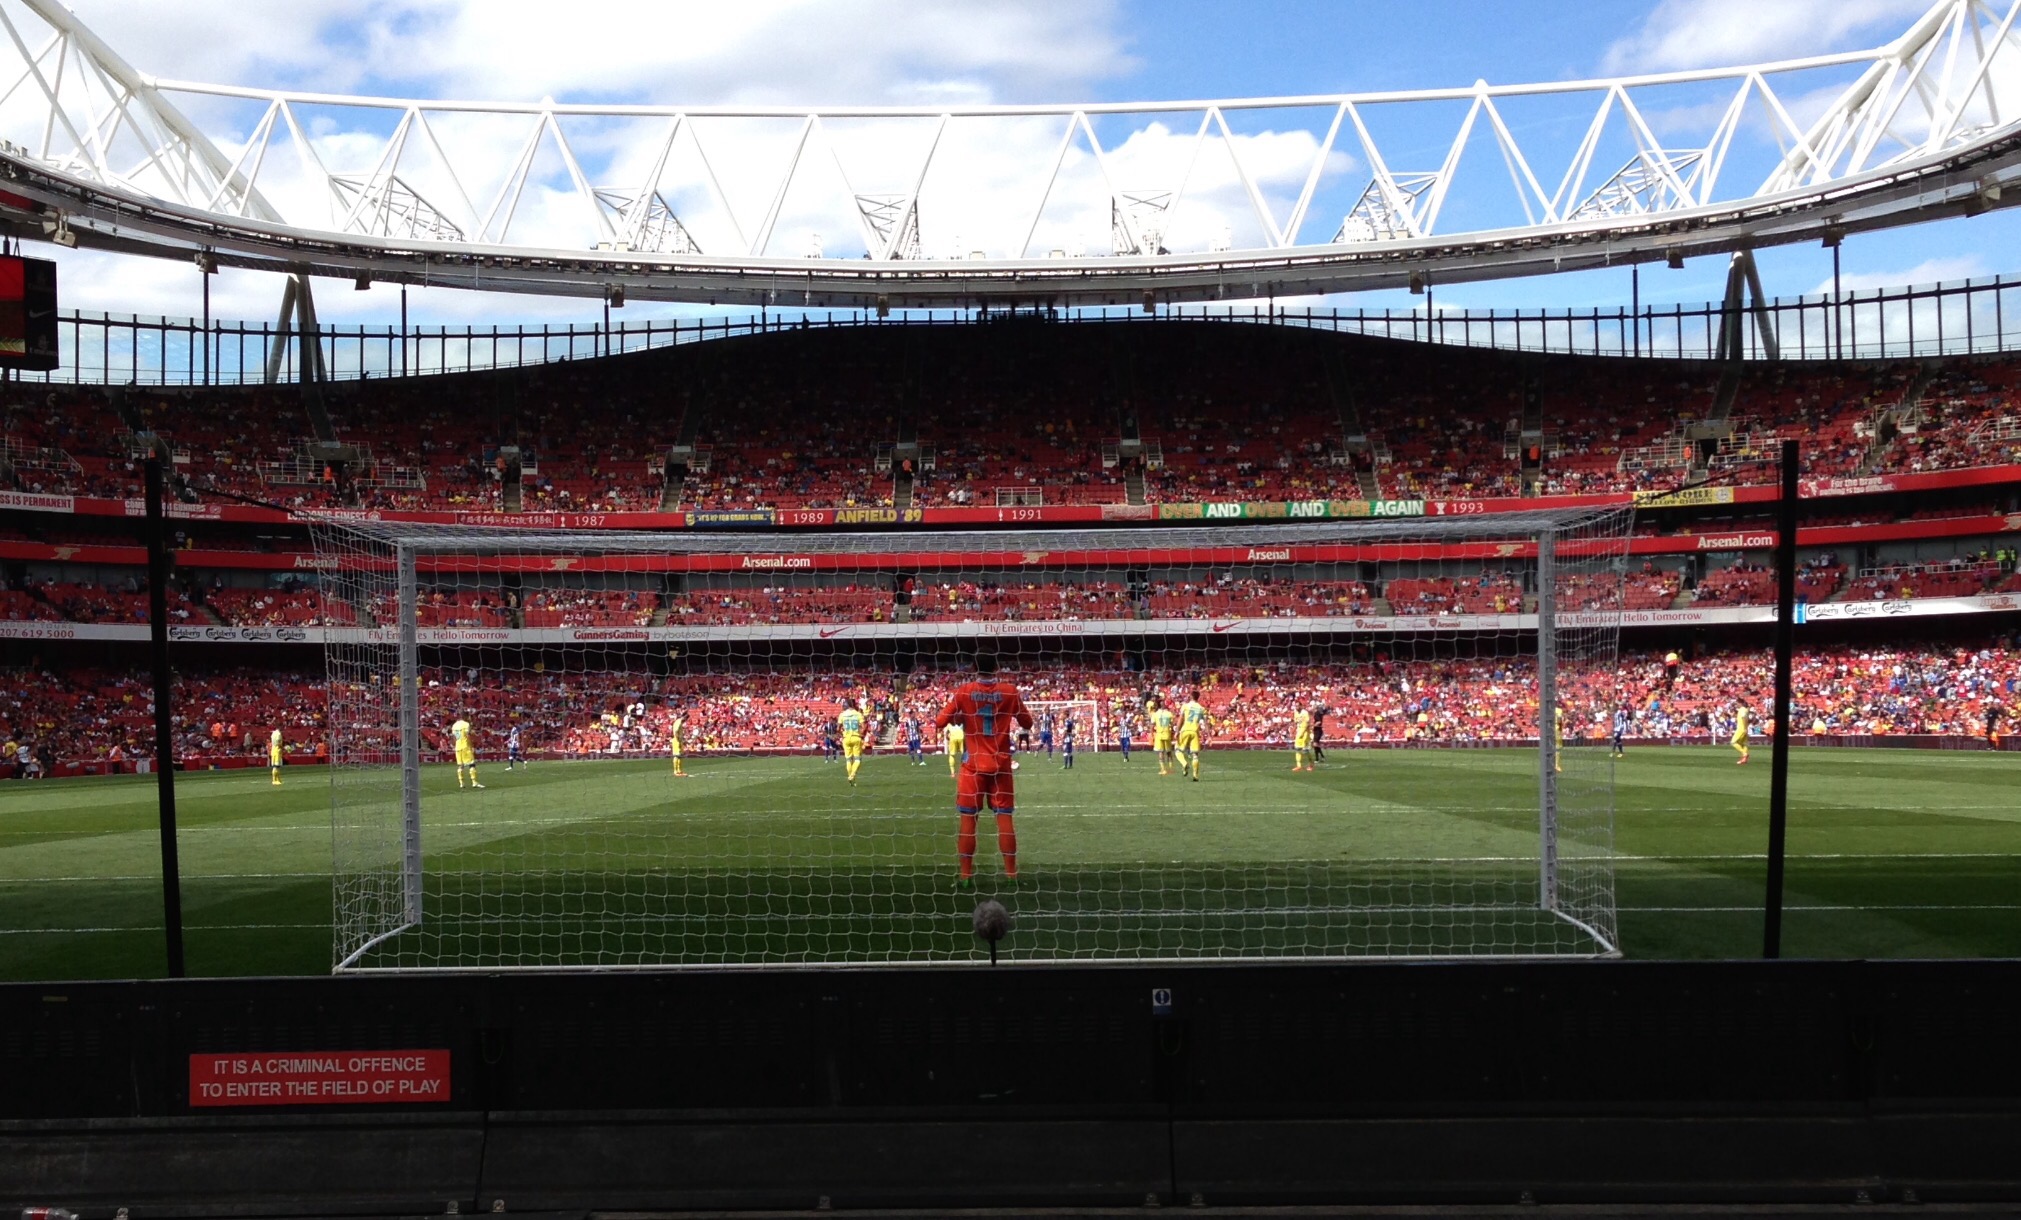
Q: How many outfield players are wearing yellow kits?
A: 10